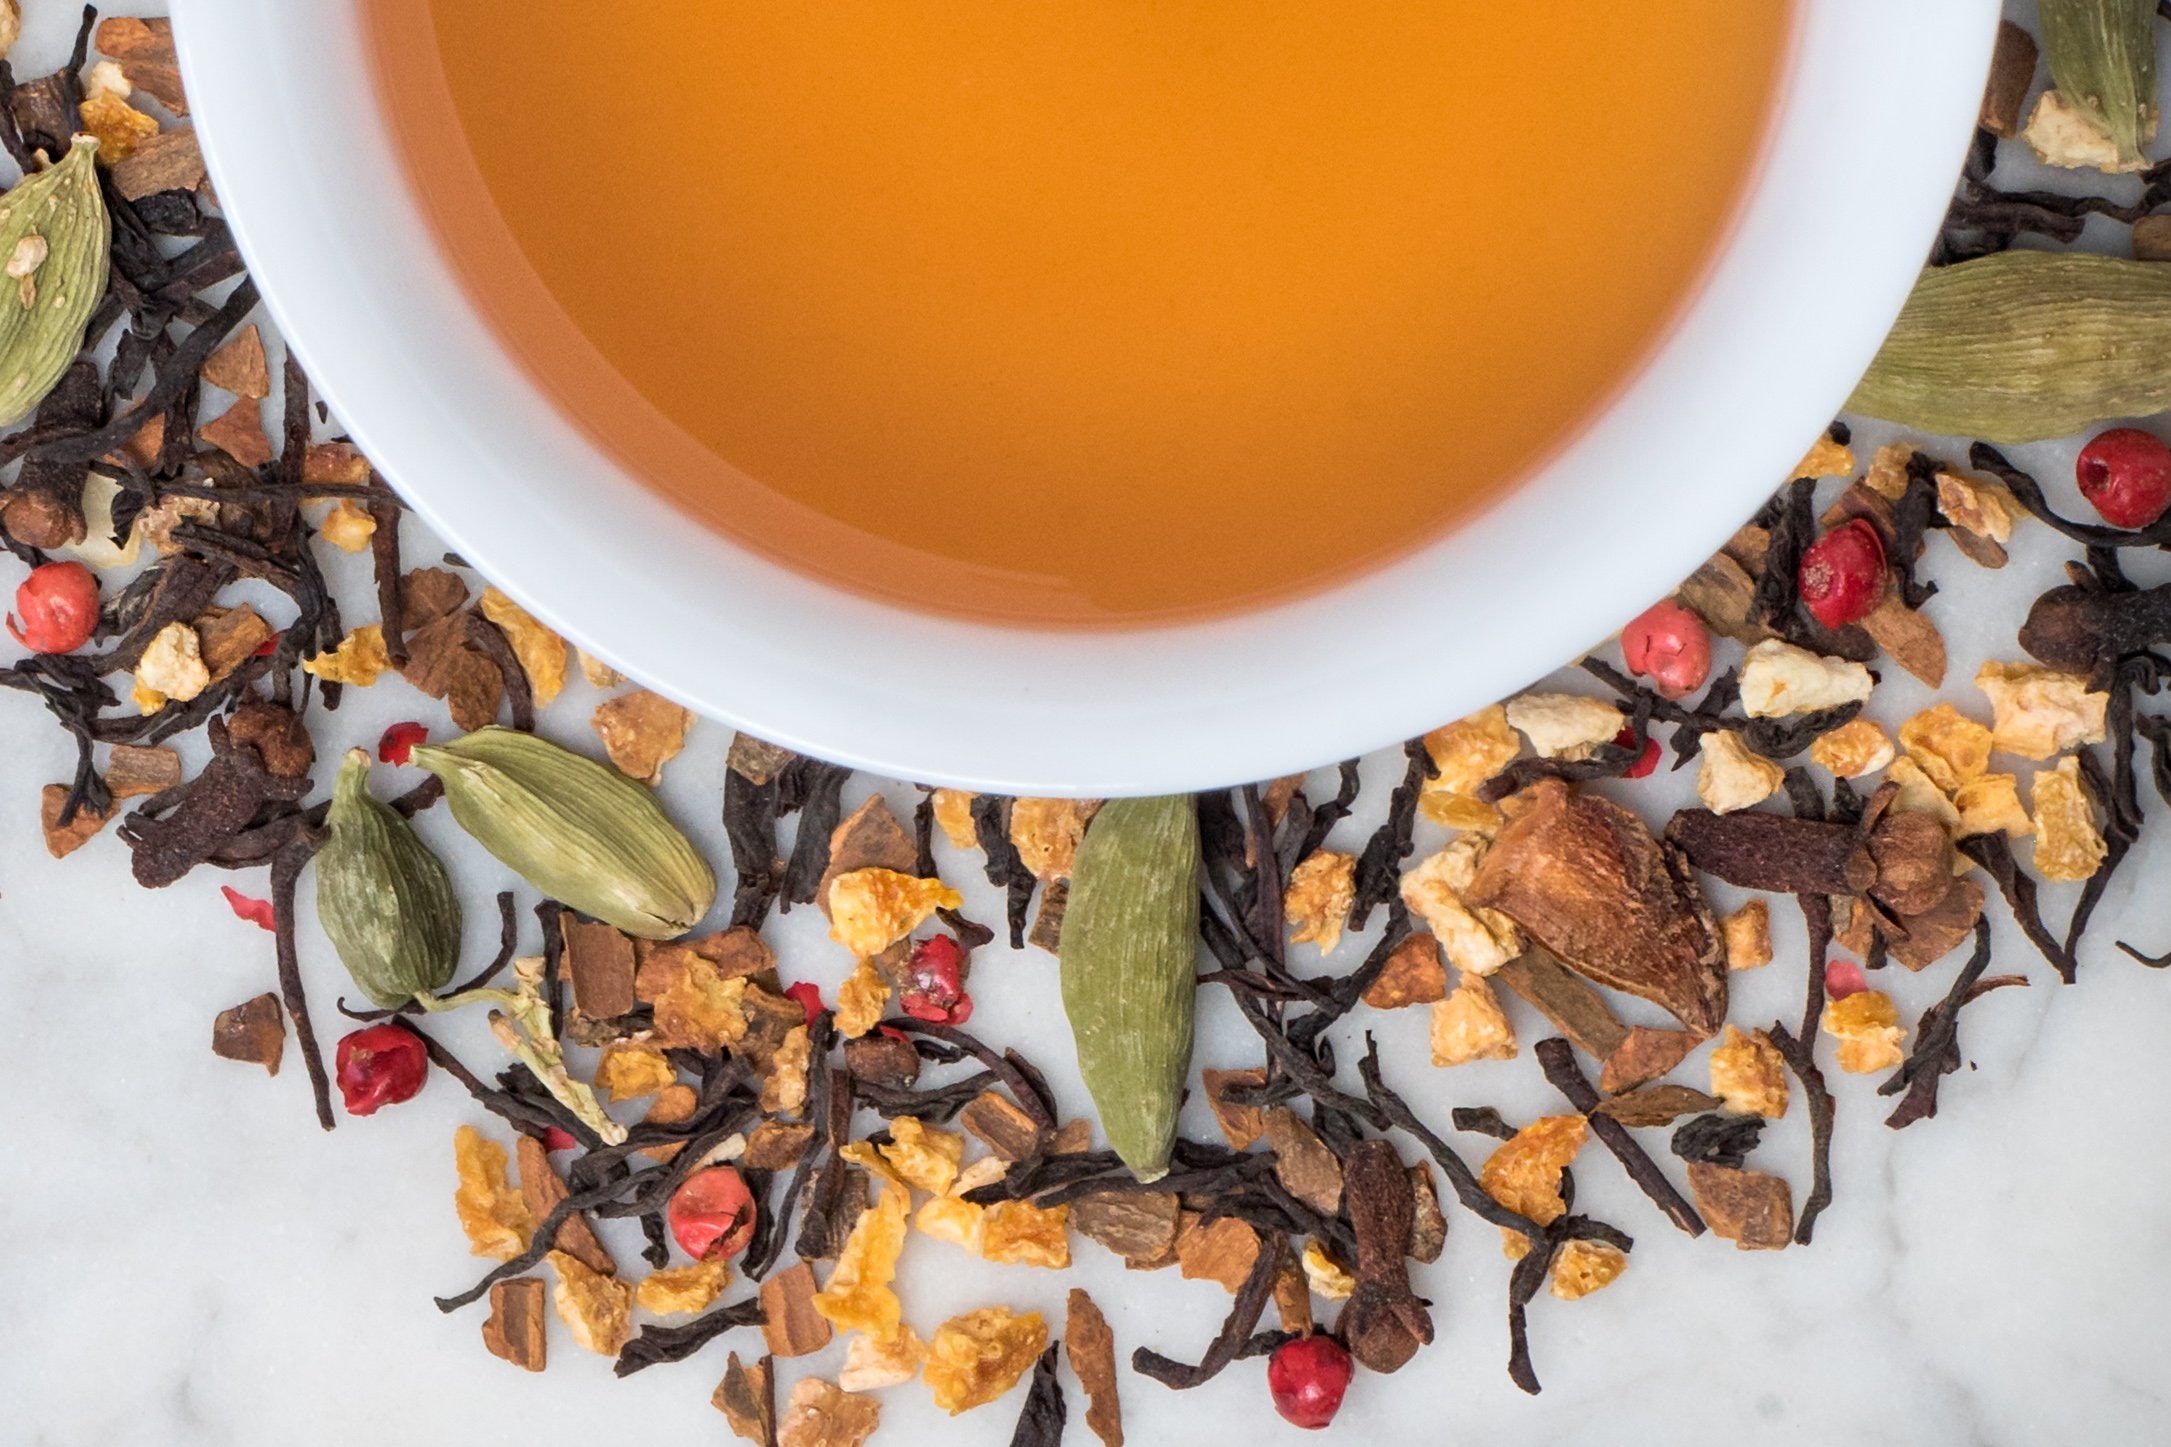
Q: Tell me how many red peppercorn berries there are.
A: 8